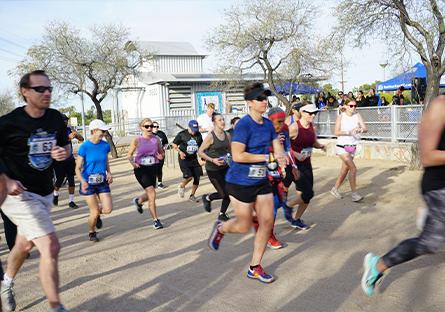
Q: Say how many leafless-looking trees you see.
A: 3